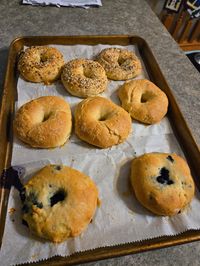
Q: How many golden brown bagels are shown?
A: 8